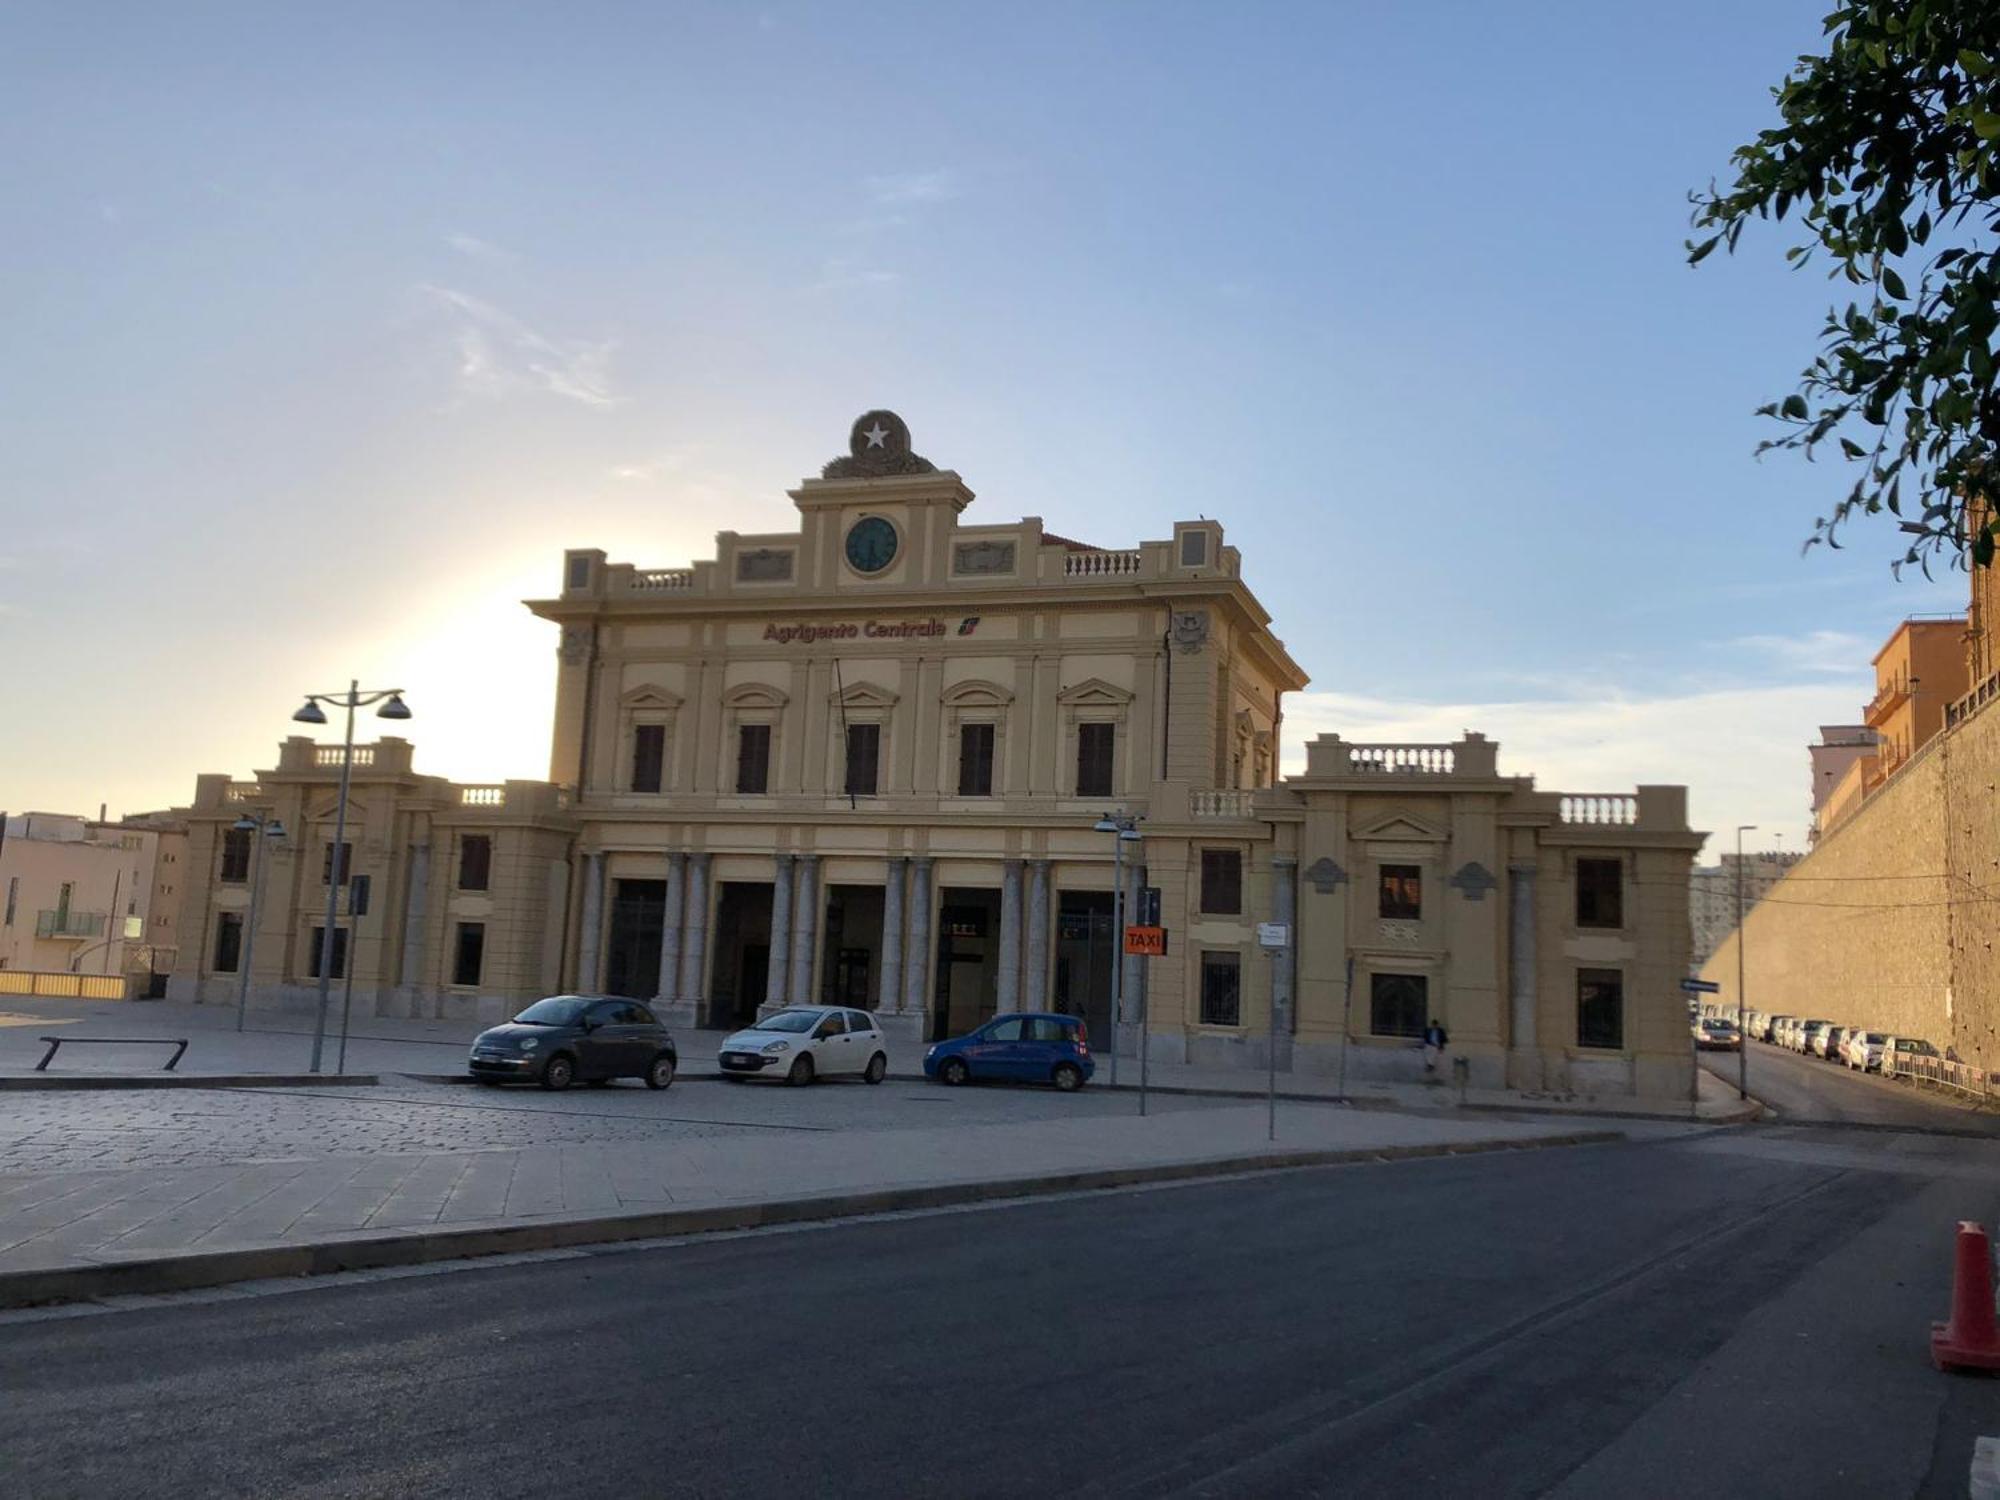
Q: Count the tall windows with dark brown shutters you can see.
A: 5